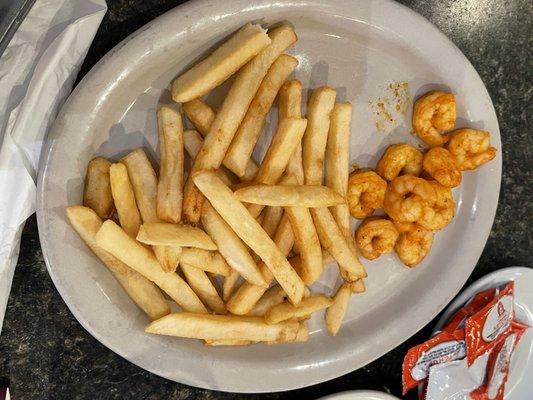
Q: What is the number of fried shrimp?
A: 9